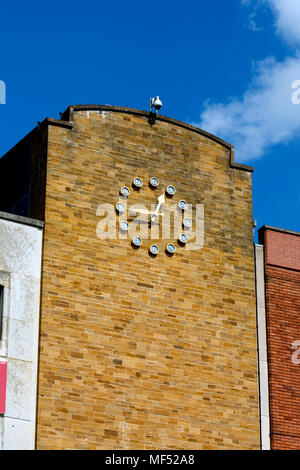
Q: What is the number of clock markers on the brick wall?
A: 12